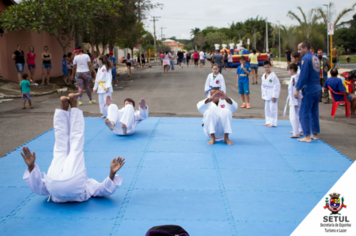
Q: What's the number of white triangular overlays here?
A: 1